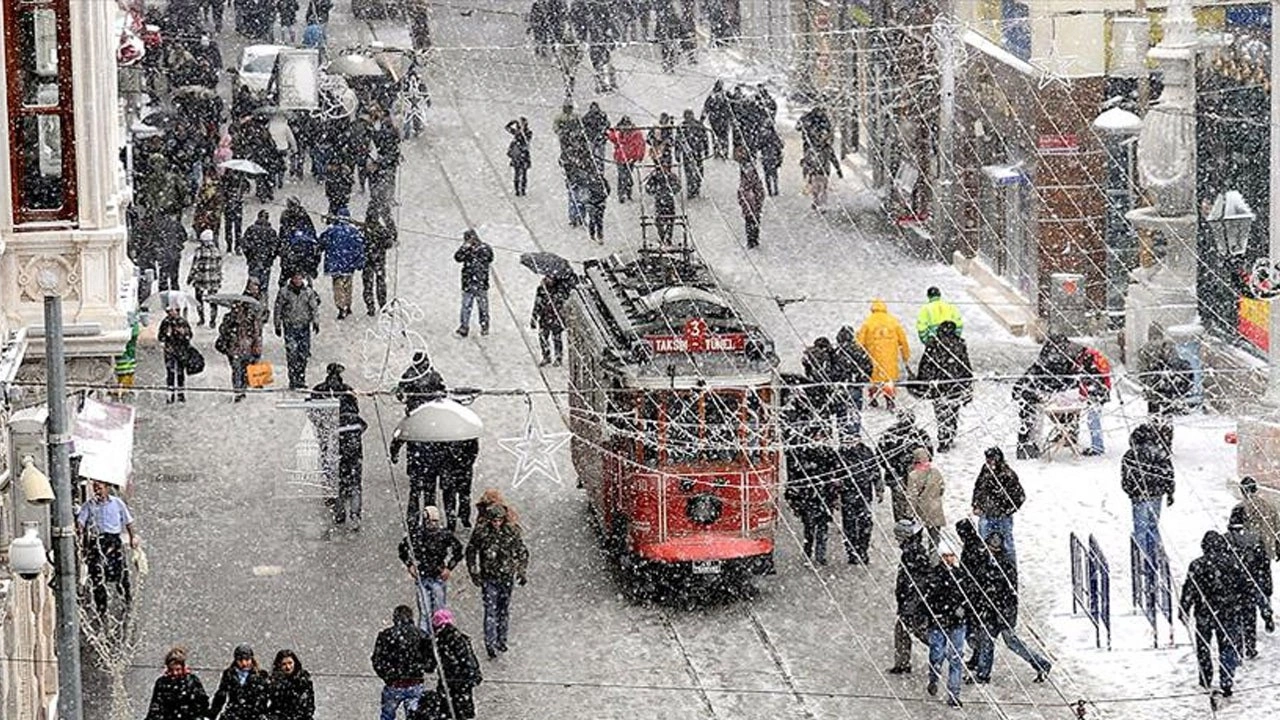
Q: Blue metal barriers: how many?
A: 4